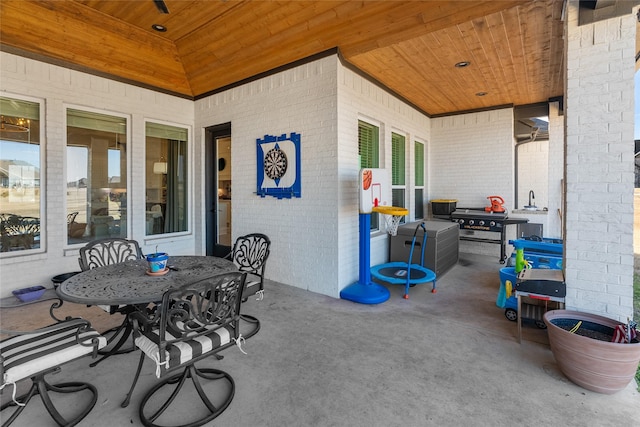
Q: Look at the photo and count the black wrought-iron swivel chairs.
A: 4